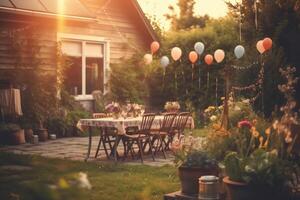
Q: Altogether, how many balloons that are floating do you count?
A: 11